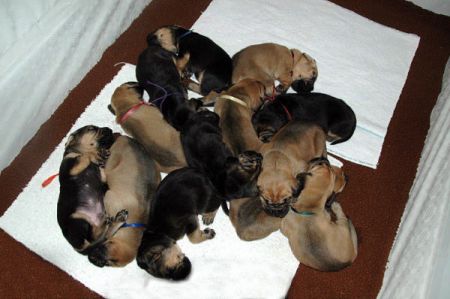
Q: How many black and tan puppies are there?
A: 6